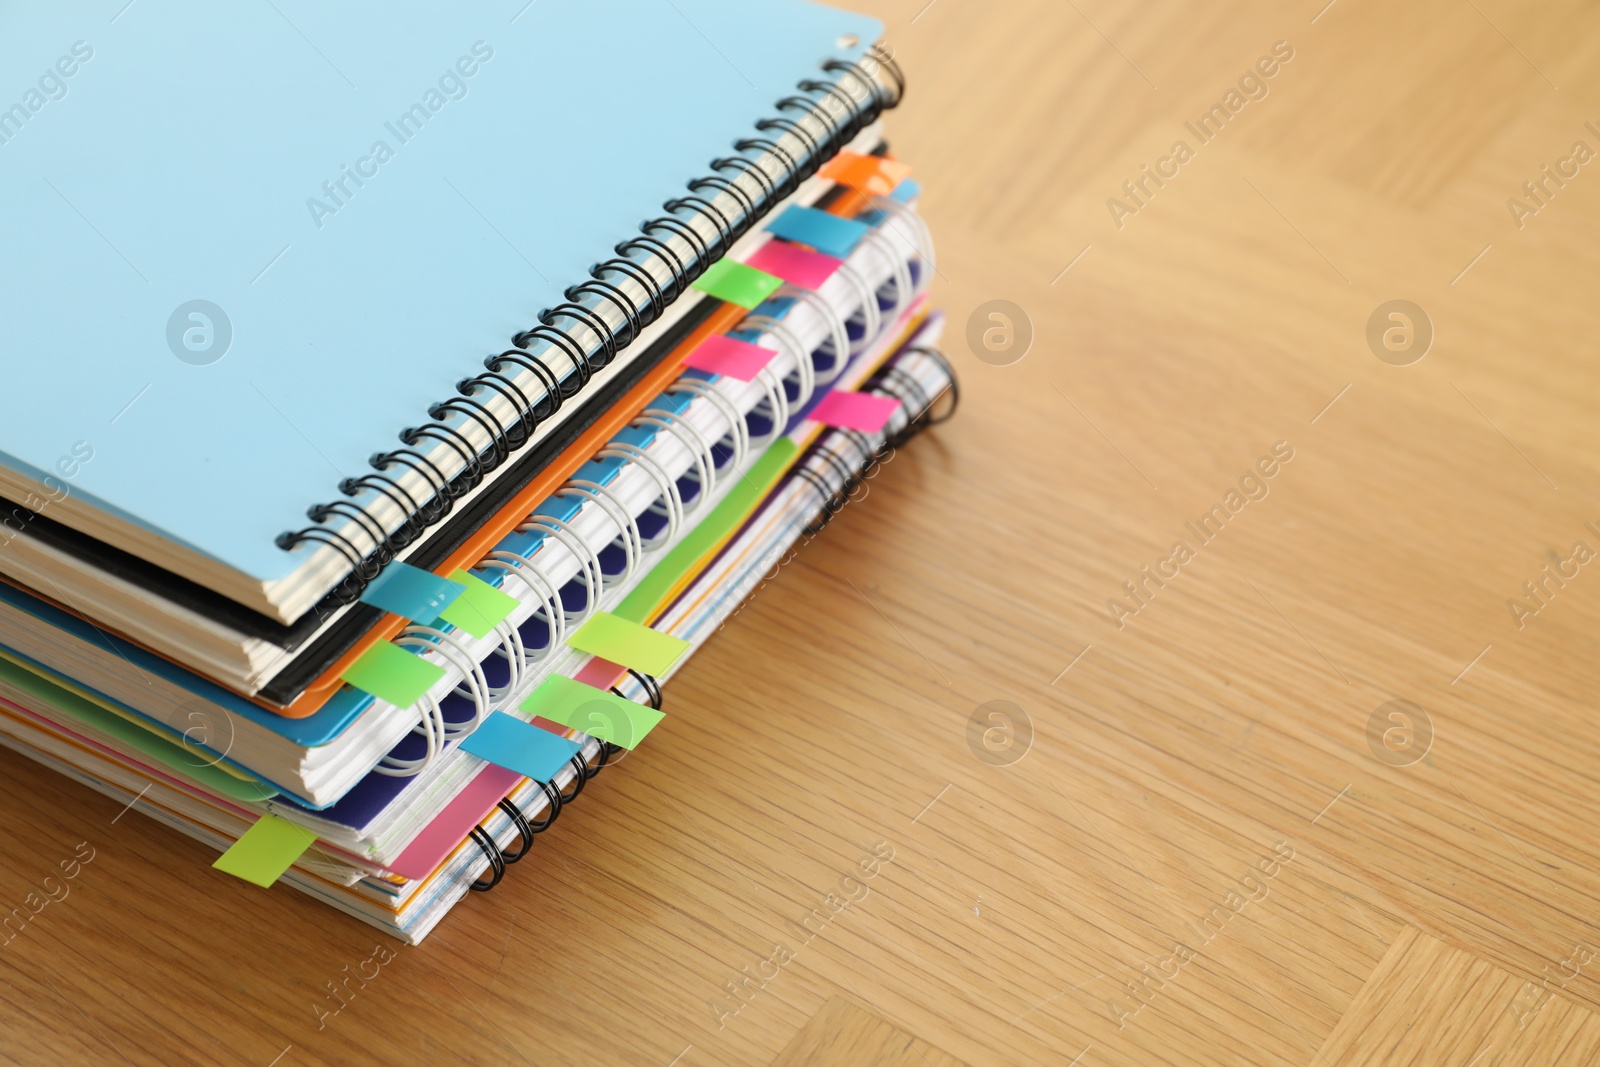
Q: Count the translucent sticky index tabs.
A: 13